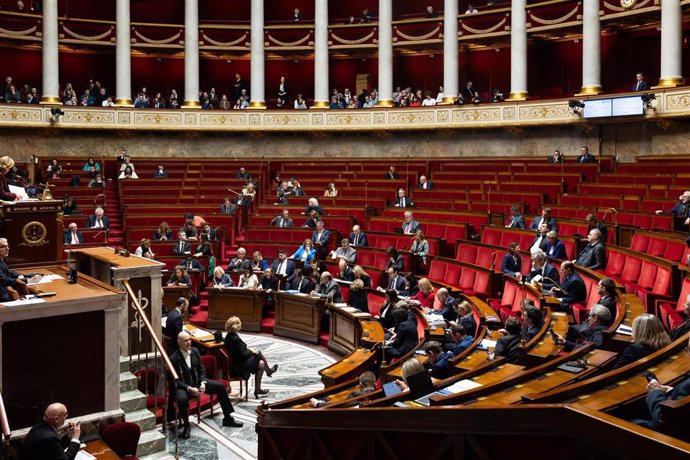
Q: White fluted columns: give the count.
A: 10